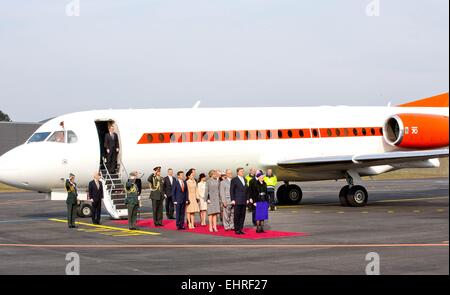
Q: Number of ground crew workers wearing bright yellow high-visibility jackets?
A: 2